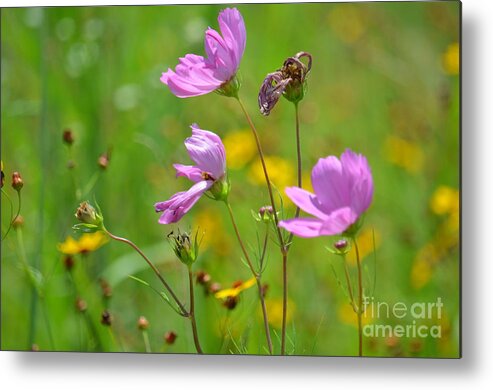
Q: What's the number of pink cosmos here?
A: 3